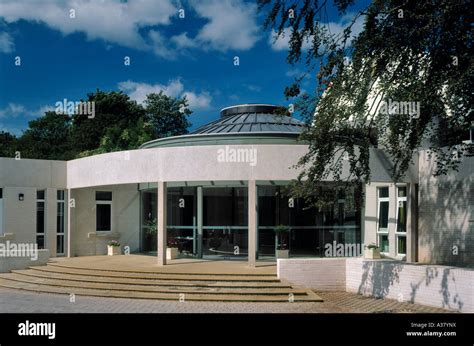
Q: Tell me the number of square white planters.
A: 4